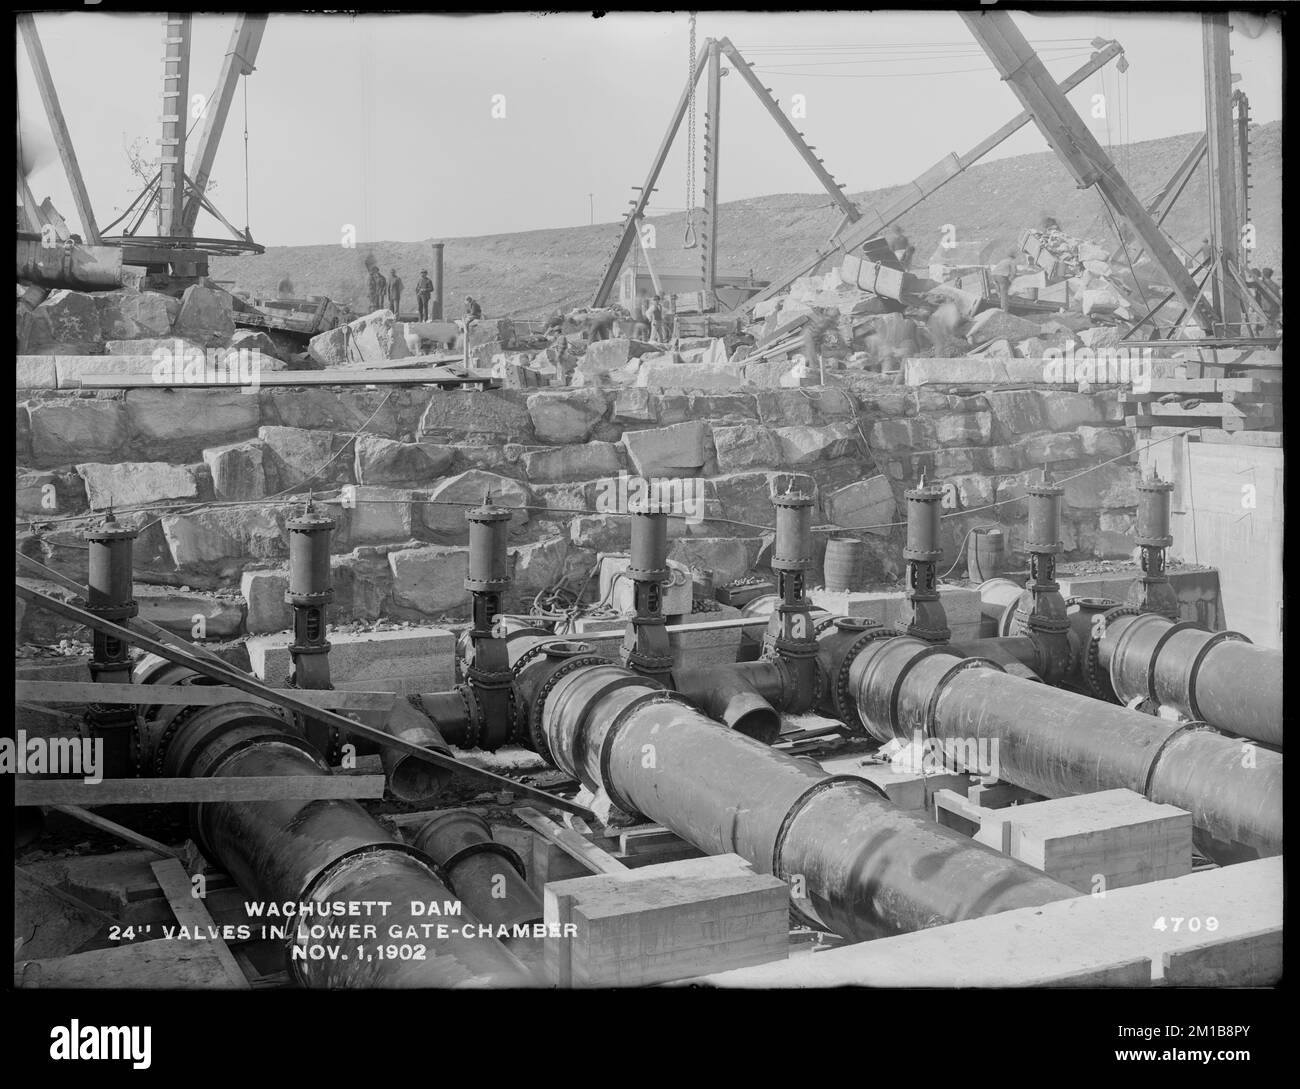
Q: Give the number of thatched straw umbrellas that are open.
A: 0